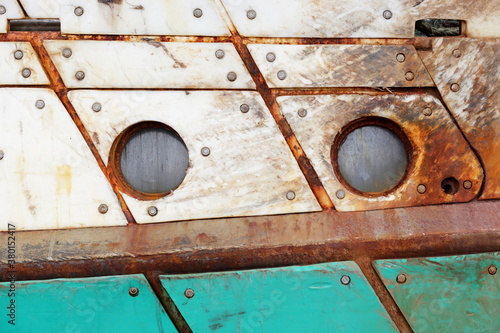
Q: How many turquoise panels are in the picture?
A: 3